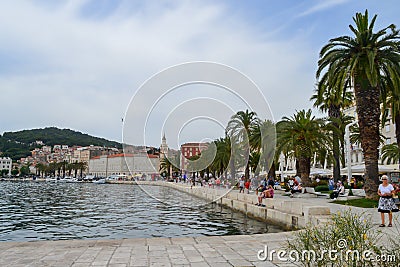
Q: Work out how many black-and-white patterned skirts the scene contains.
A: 1